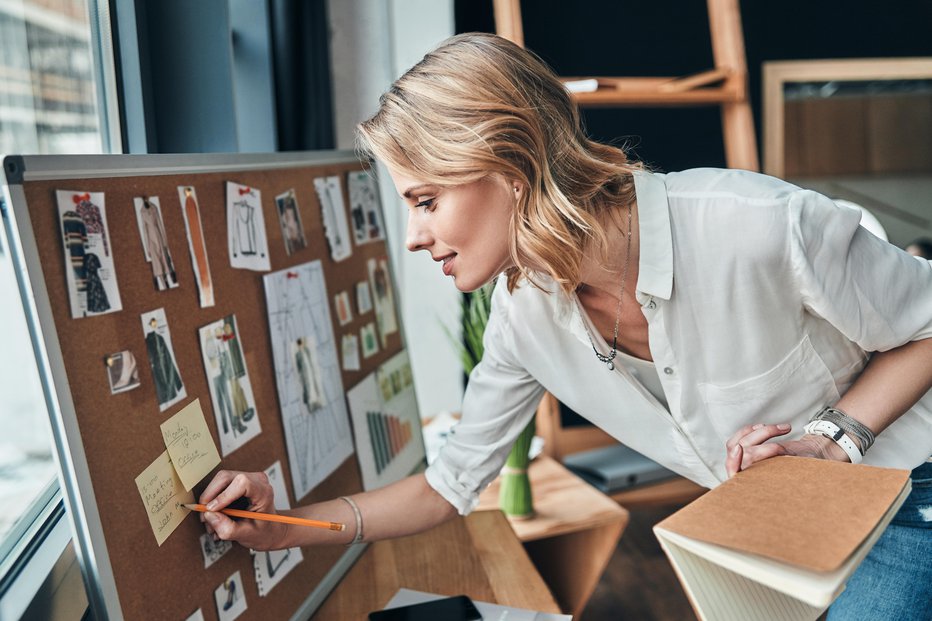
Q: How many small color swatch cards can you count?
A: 4